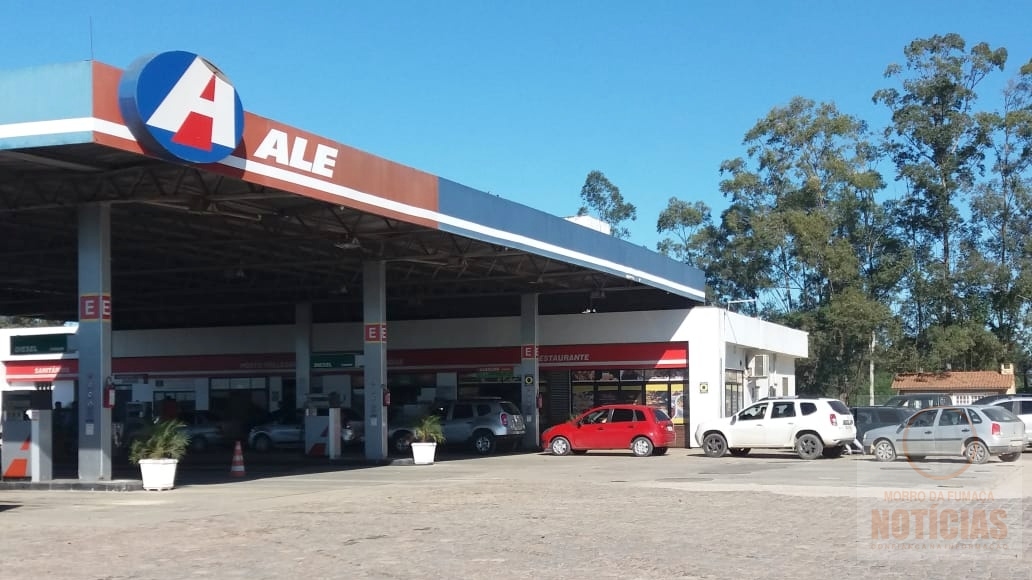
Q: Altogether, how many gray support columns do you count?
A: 4